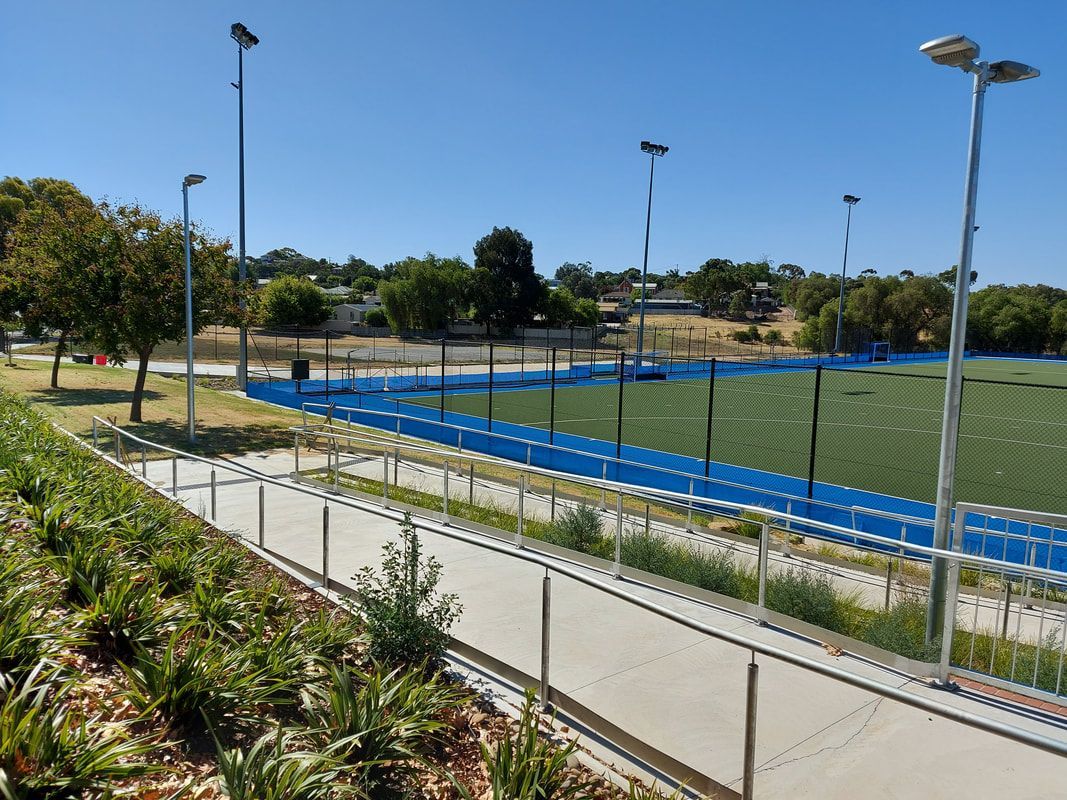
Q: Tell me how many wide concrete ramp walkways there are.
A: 2